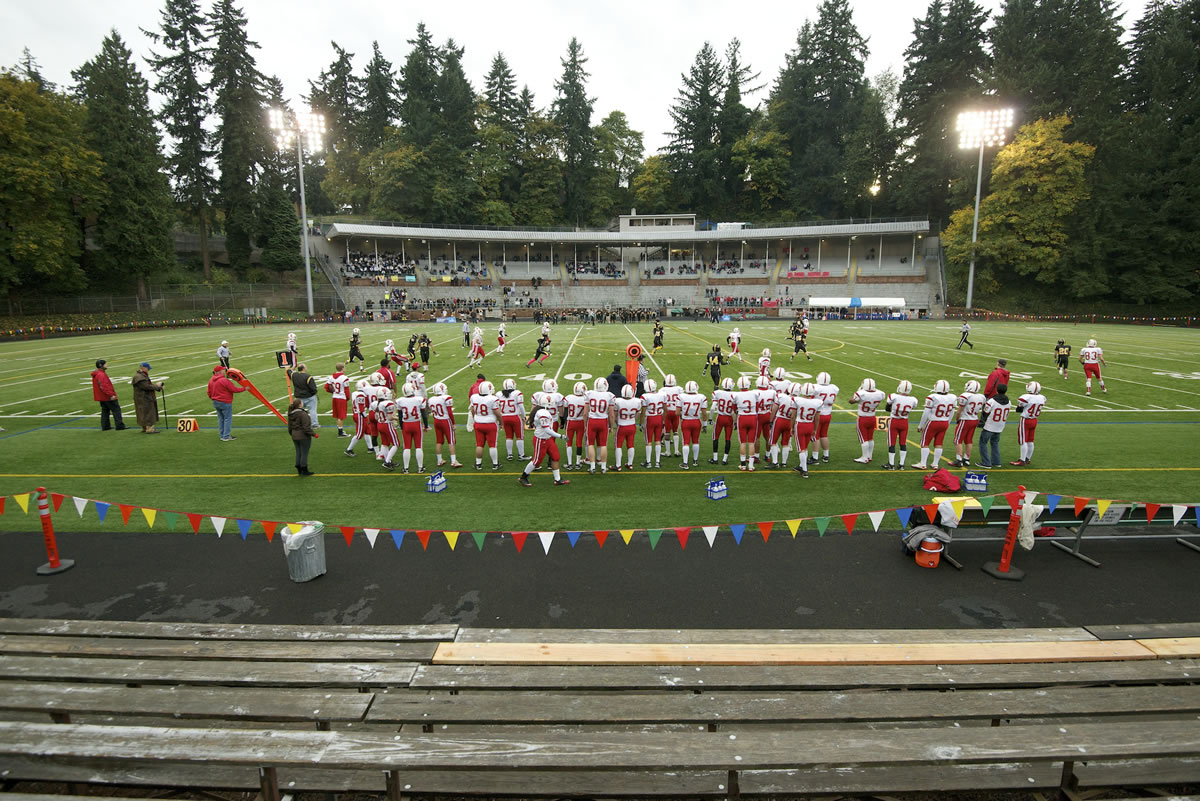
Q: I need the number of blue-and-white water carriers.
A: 3